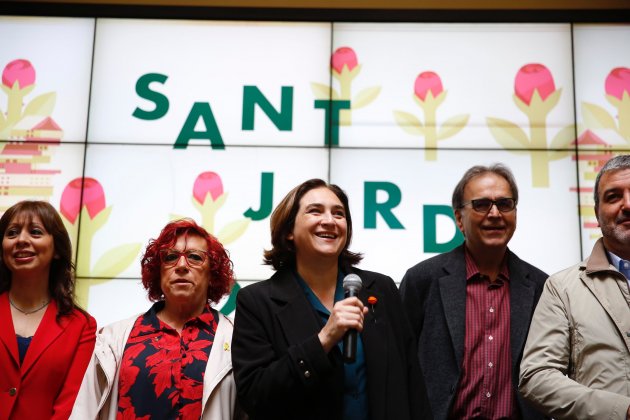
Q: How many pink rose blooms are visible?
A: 7